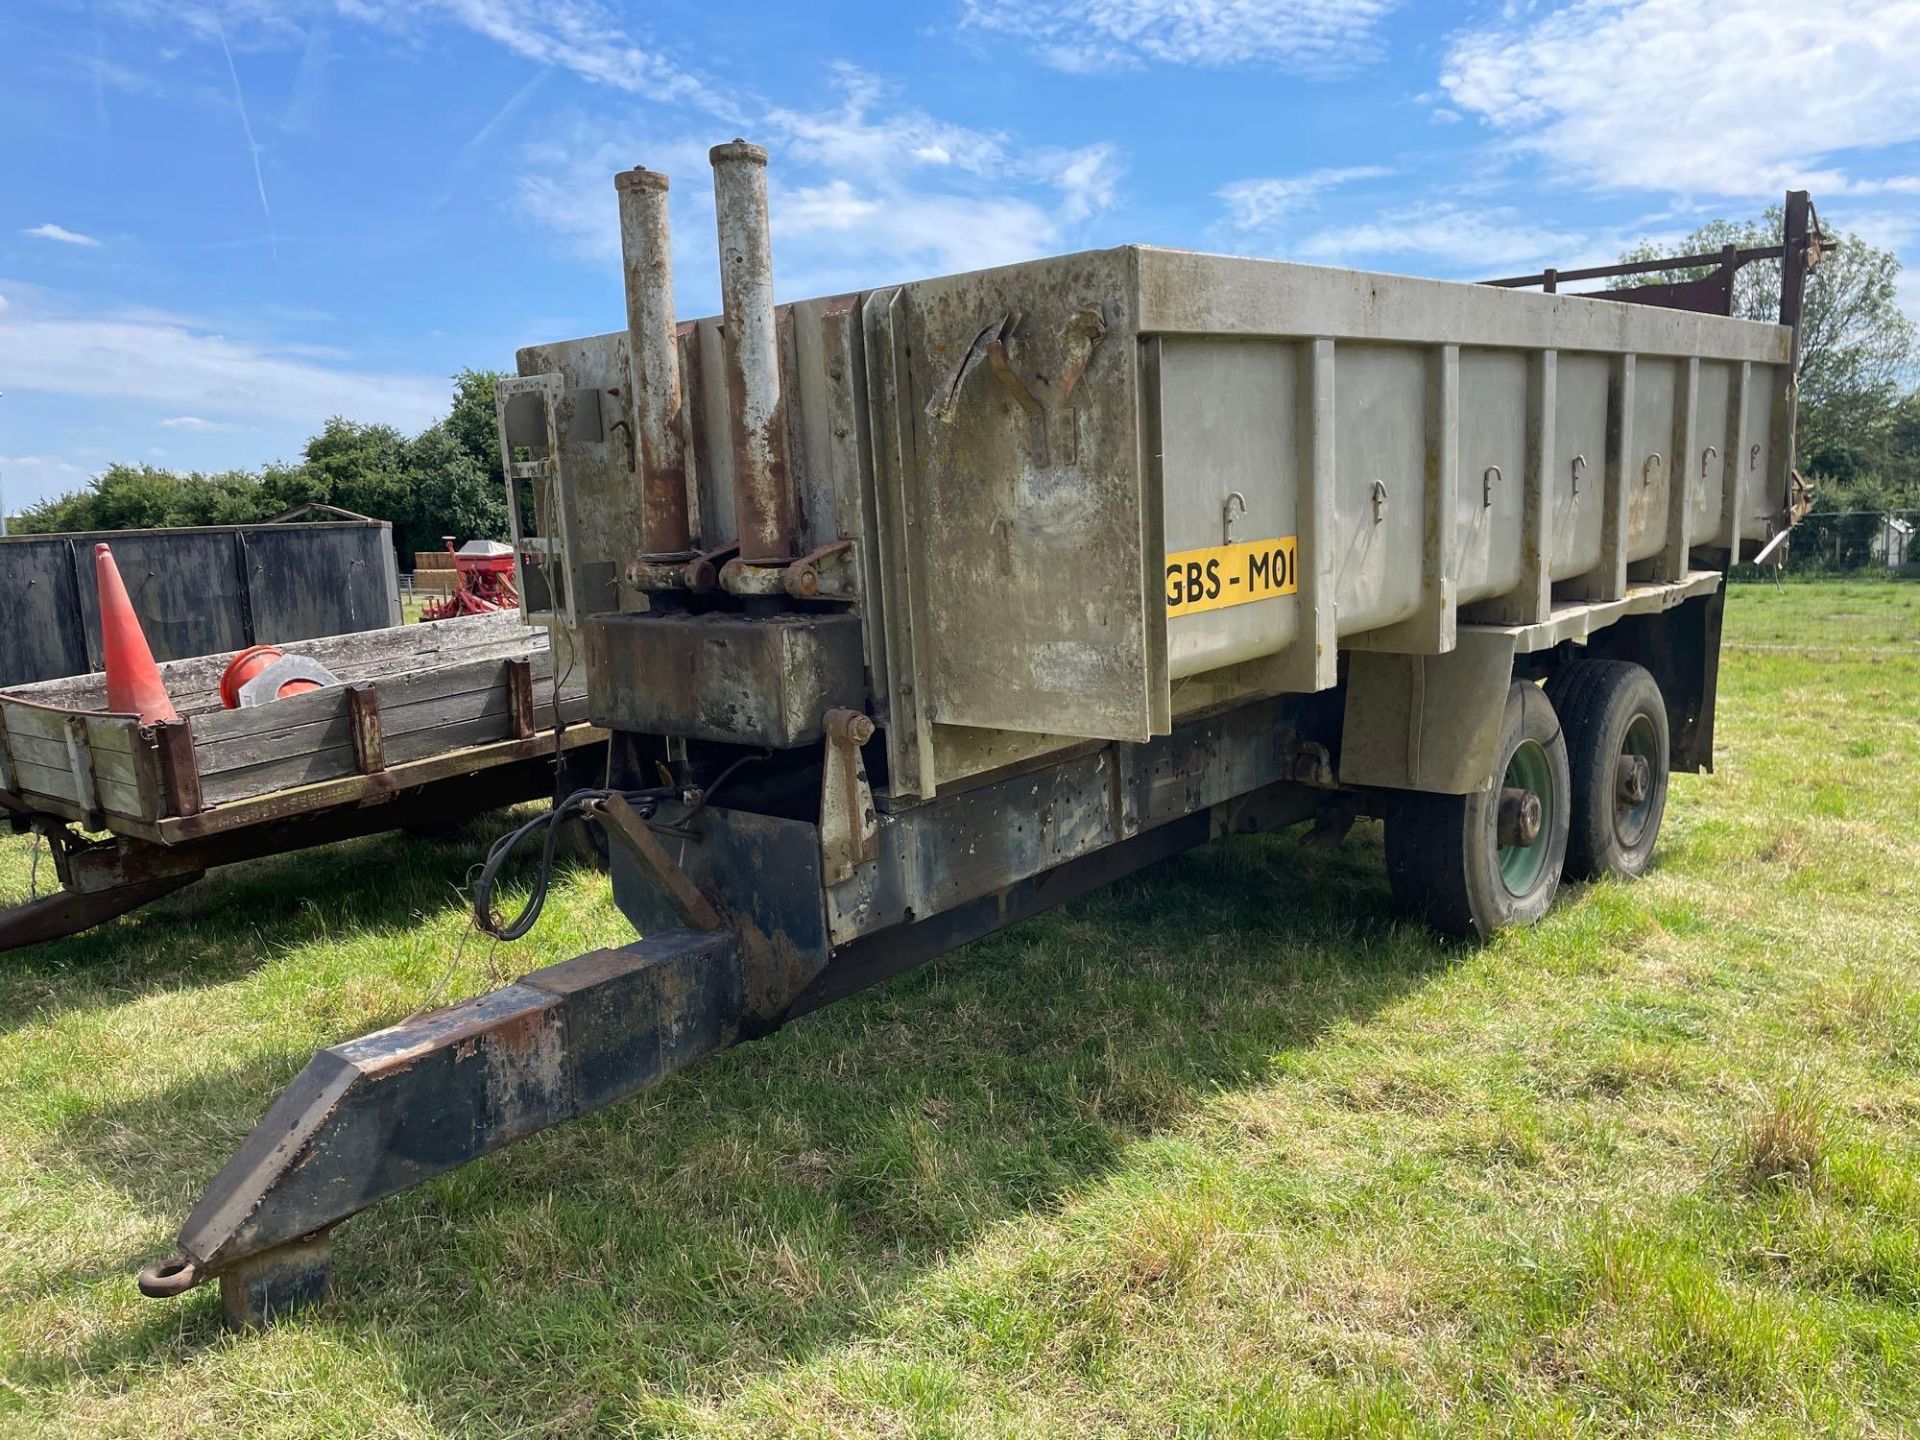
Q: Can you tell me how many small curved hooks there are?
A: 7